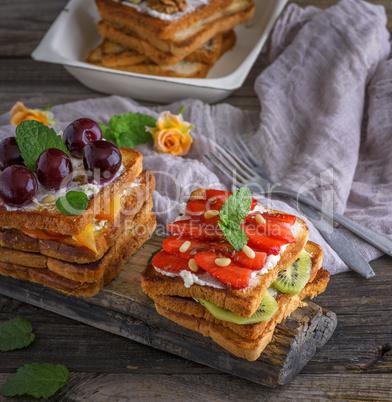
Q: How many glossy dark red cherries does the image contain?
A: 5